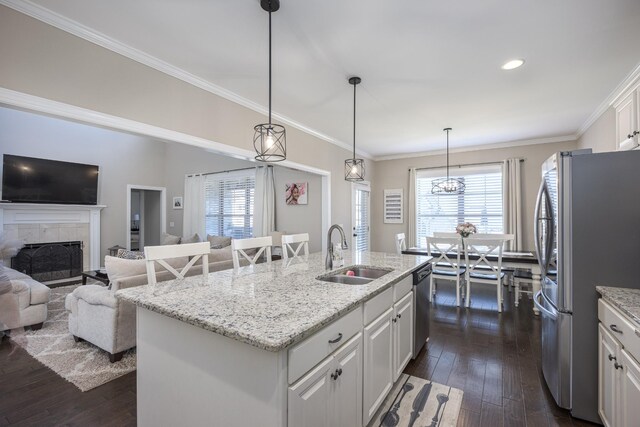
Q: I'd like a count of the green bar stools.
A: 0